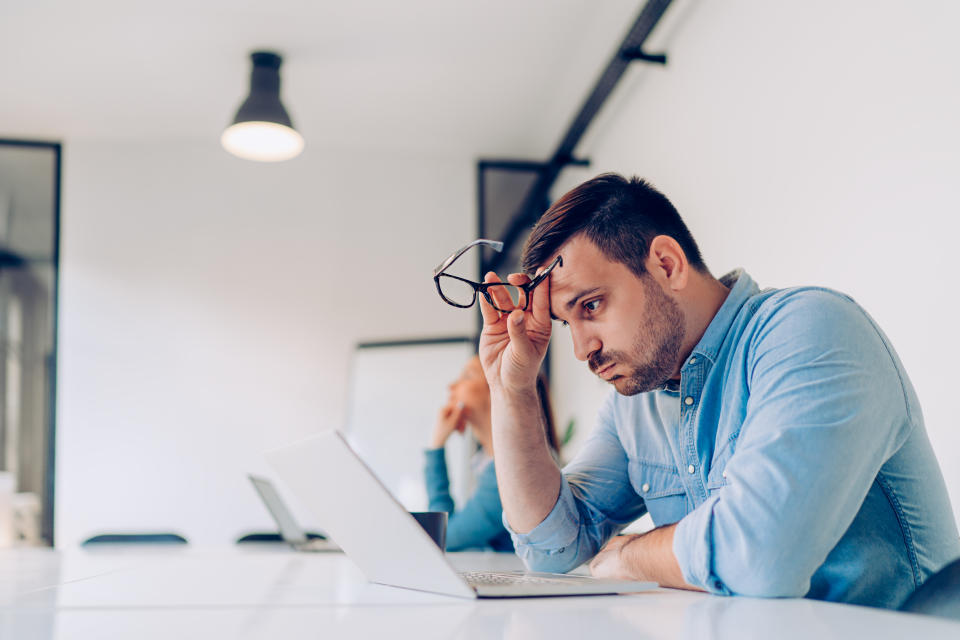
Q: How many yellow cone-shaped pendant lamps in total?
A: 0